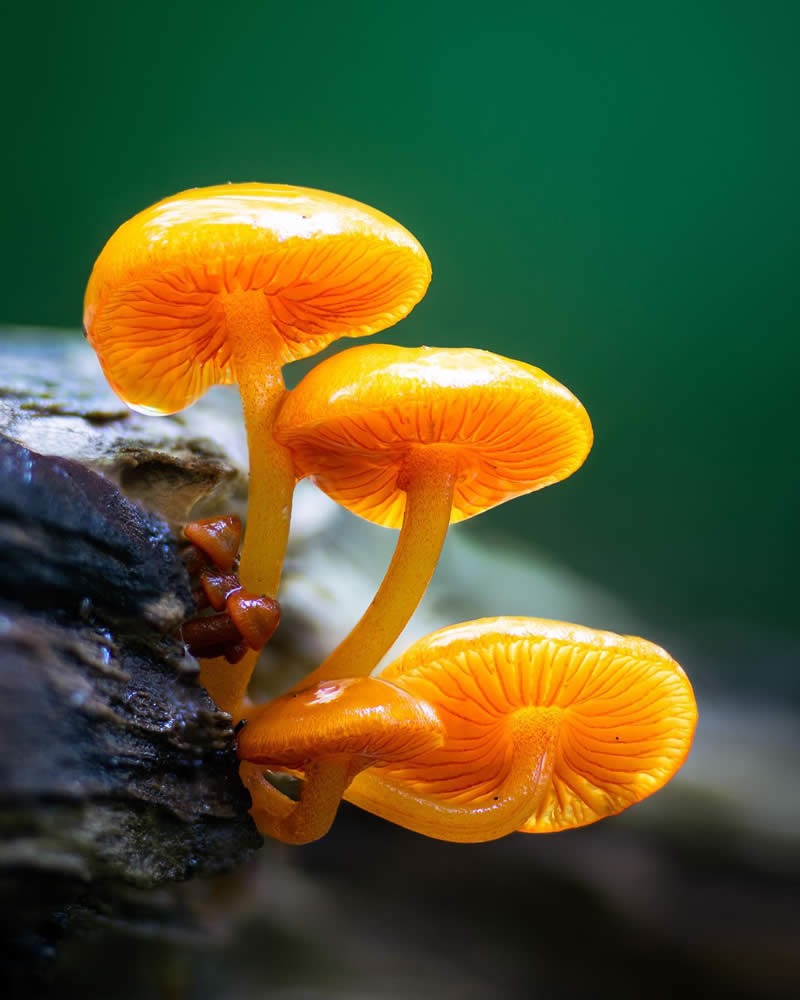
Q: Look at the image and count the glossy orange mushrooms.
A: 4